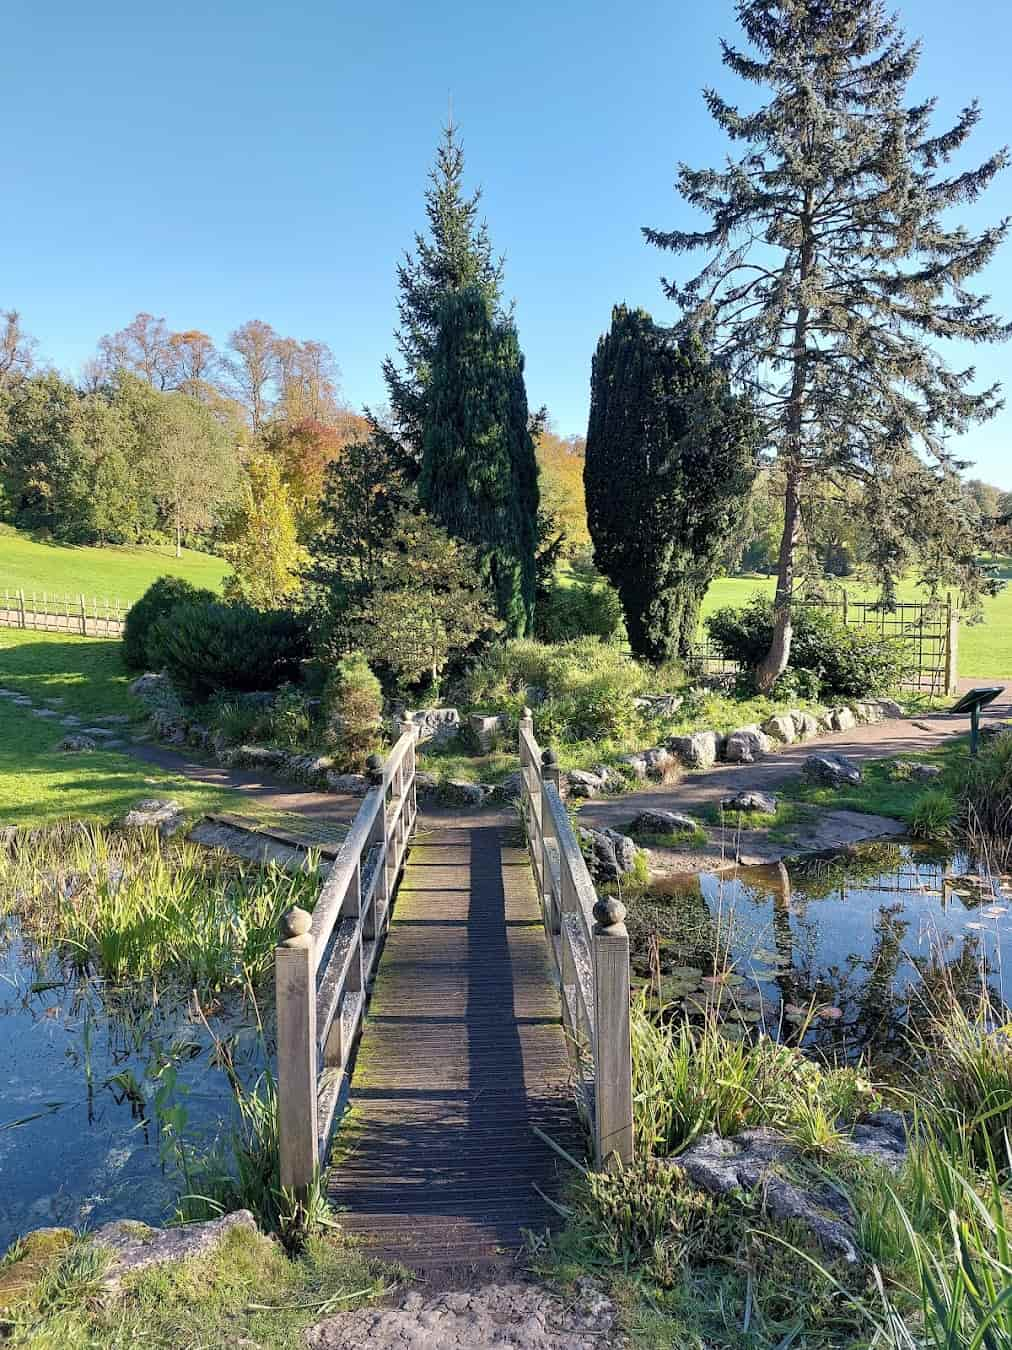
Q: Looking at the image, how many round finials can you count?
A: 6